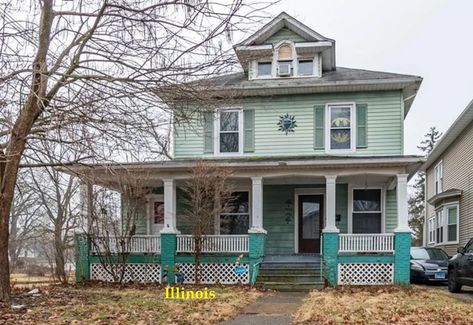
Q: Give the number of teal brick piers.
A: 5